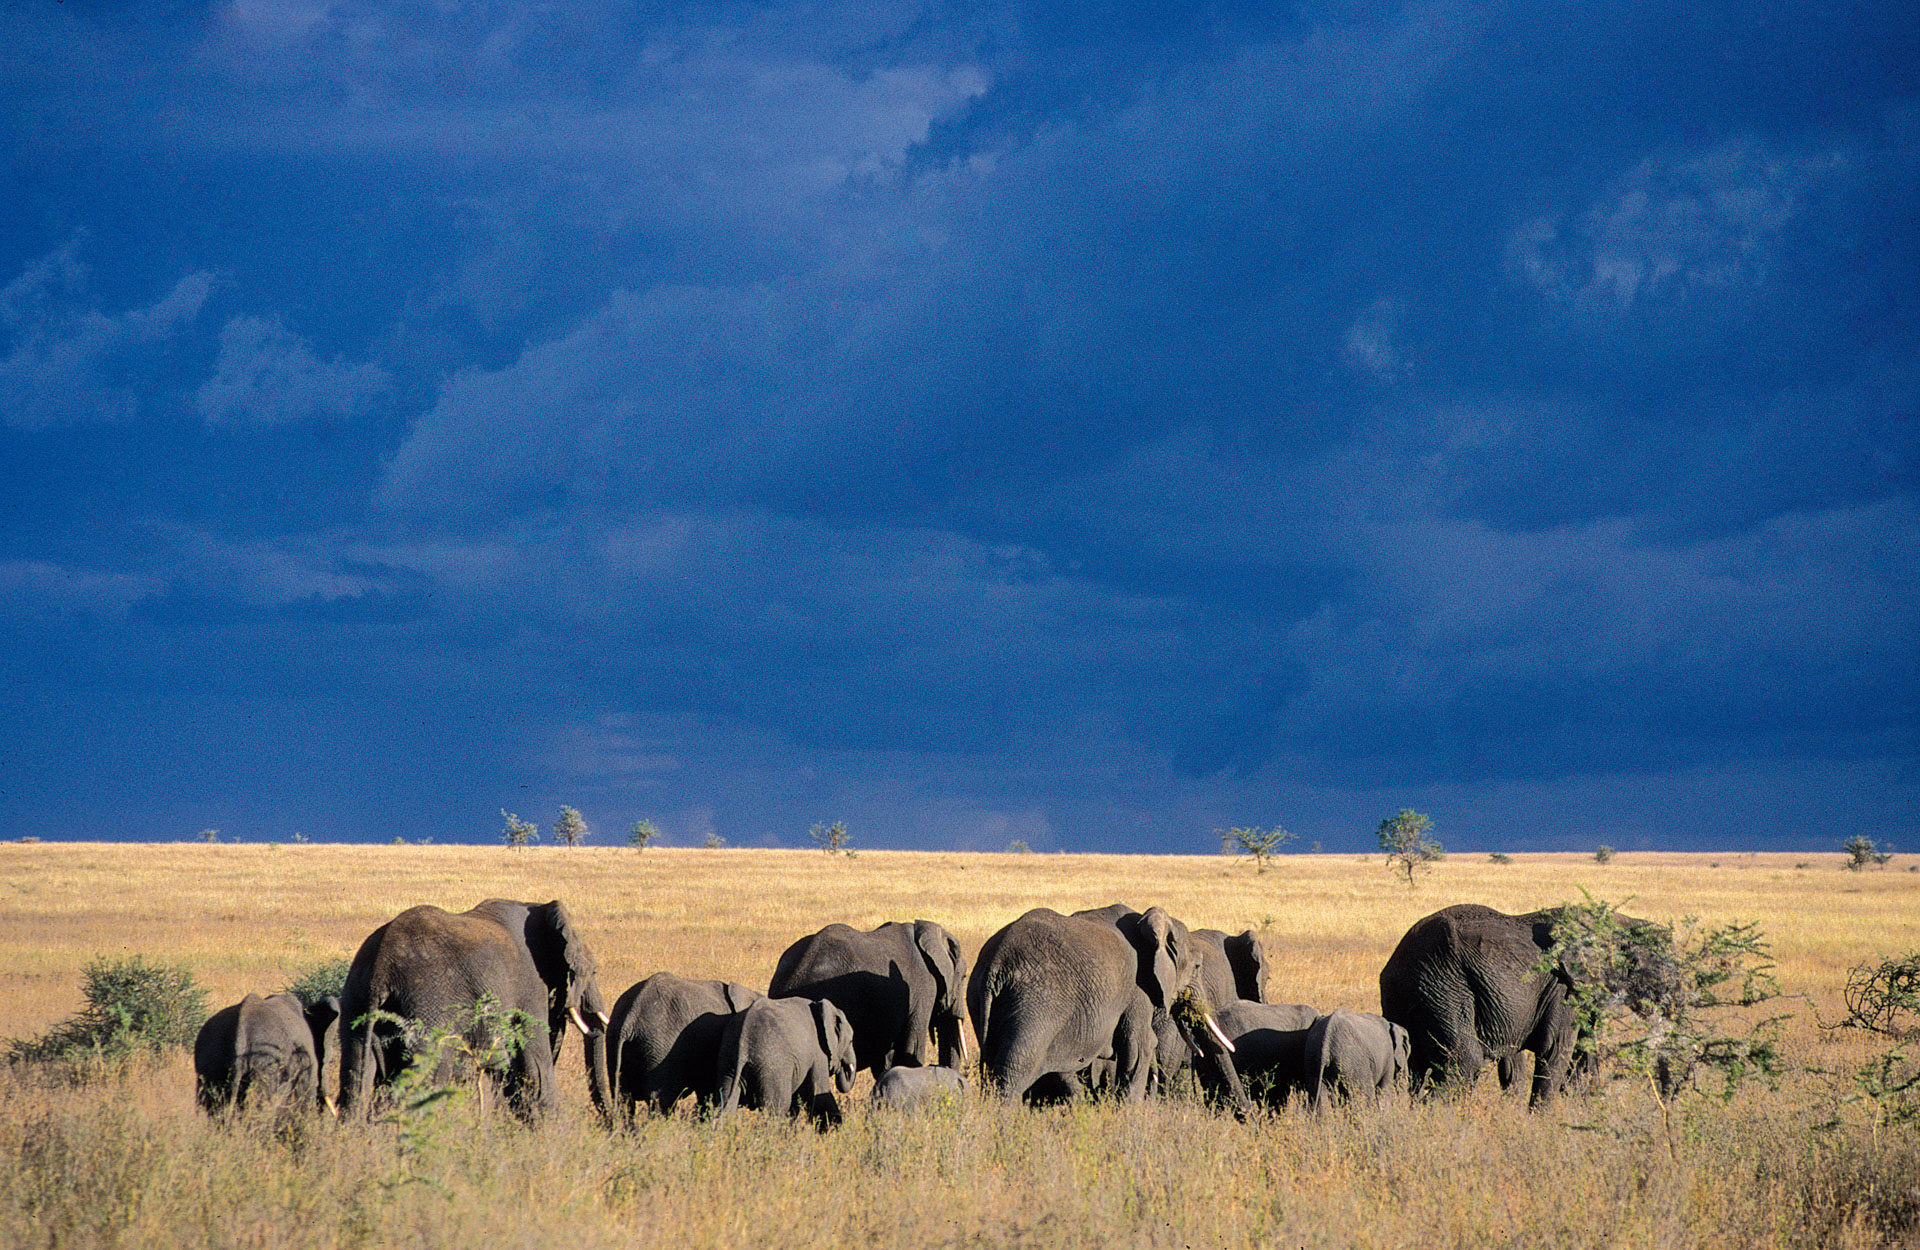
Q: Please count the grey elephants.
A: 11